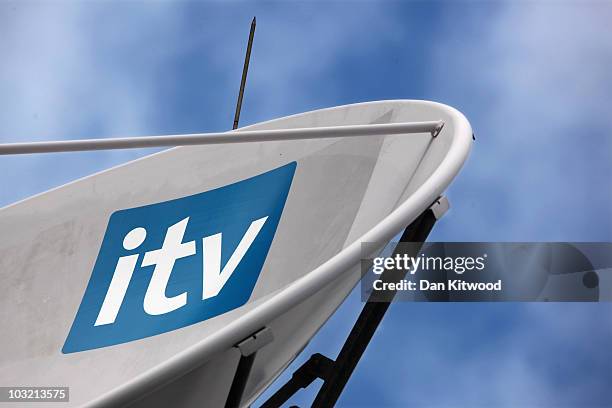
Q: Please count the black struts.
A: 3